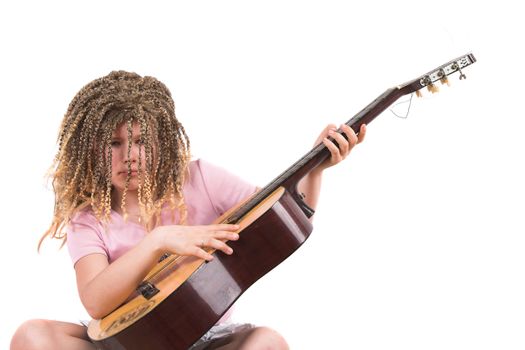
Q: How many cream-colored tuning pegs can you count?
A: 3